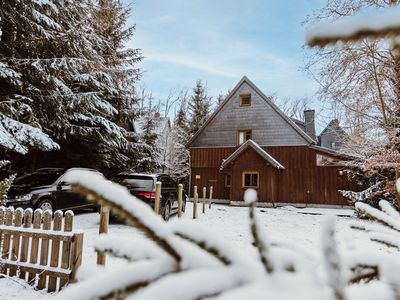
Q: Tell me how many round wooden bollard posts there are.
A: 6